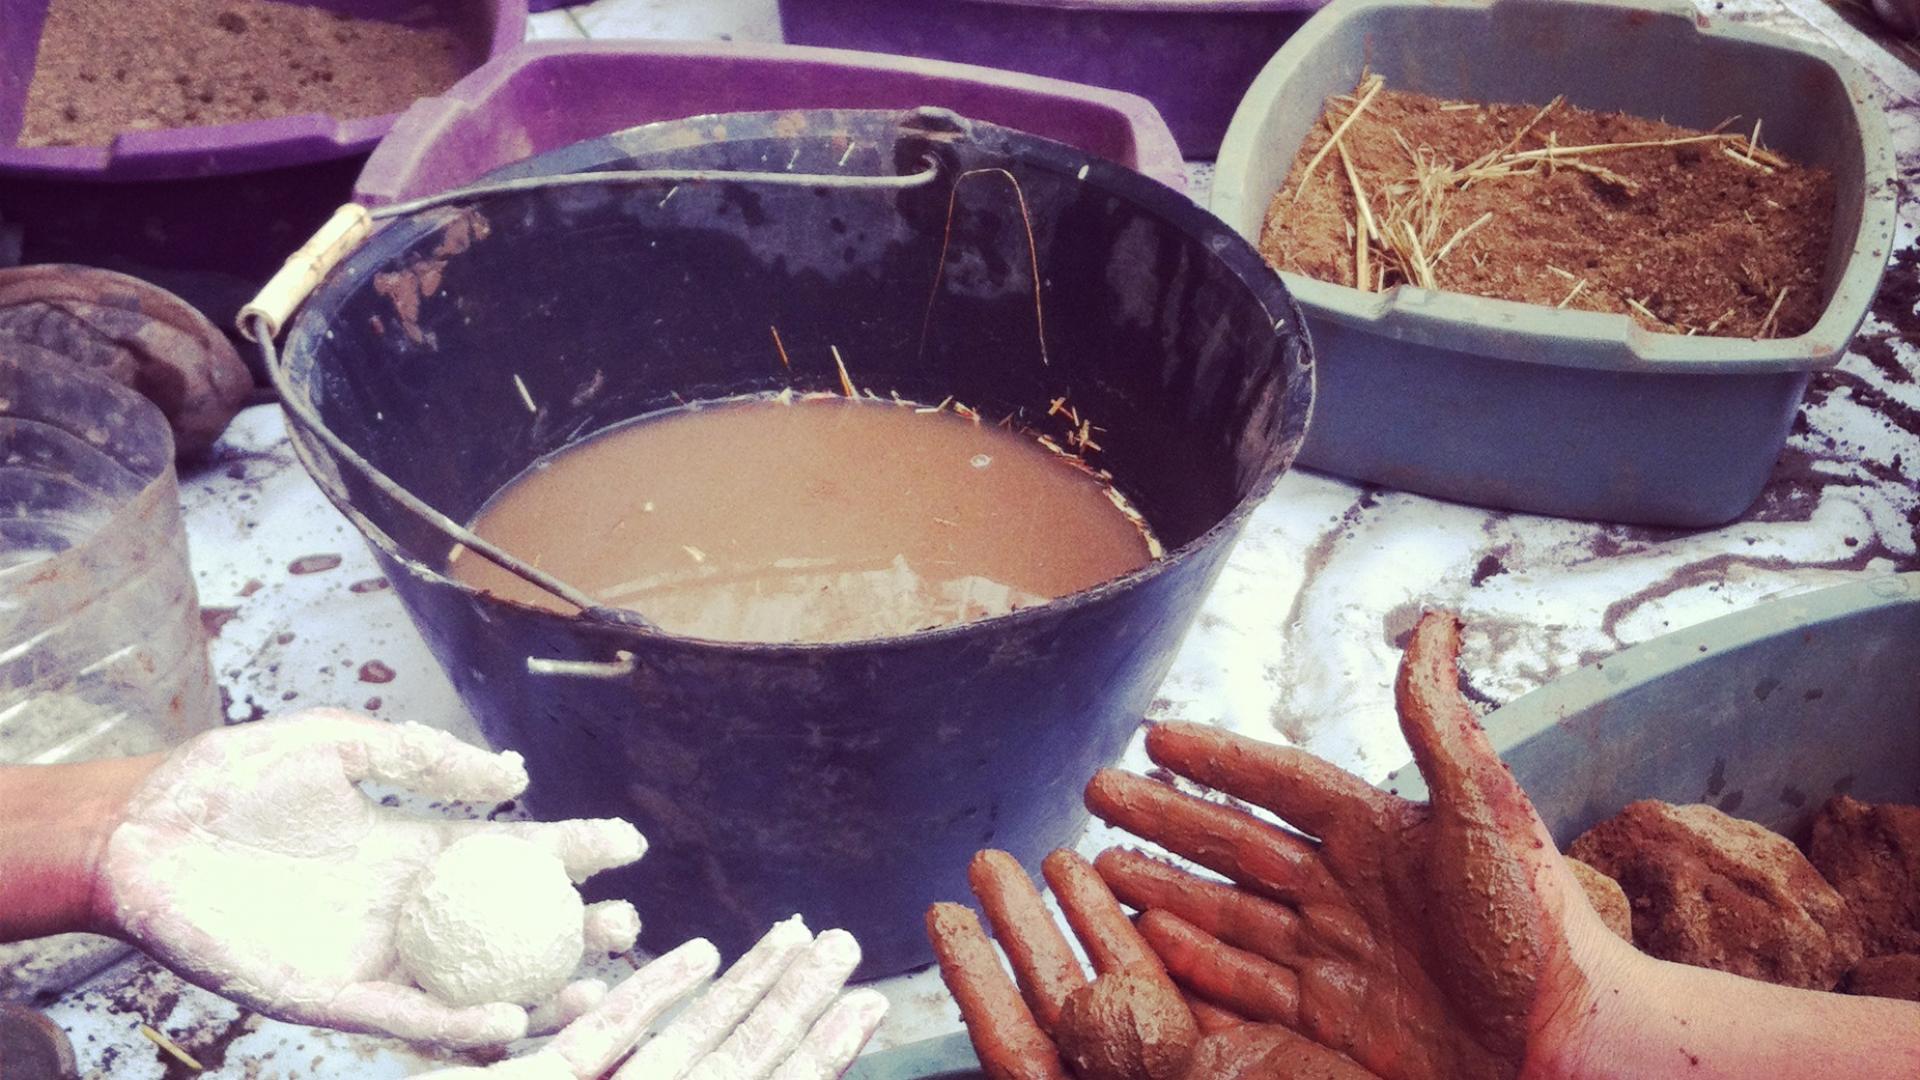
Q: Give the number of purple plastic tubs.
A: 3